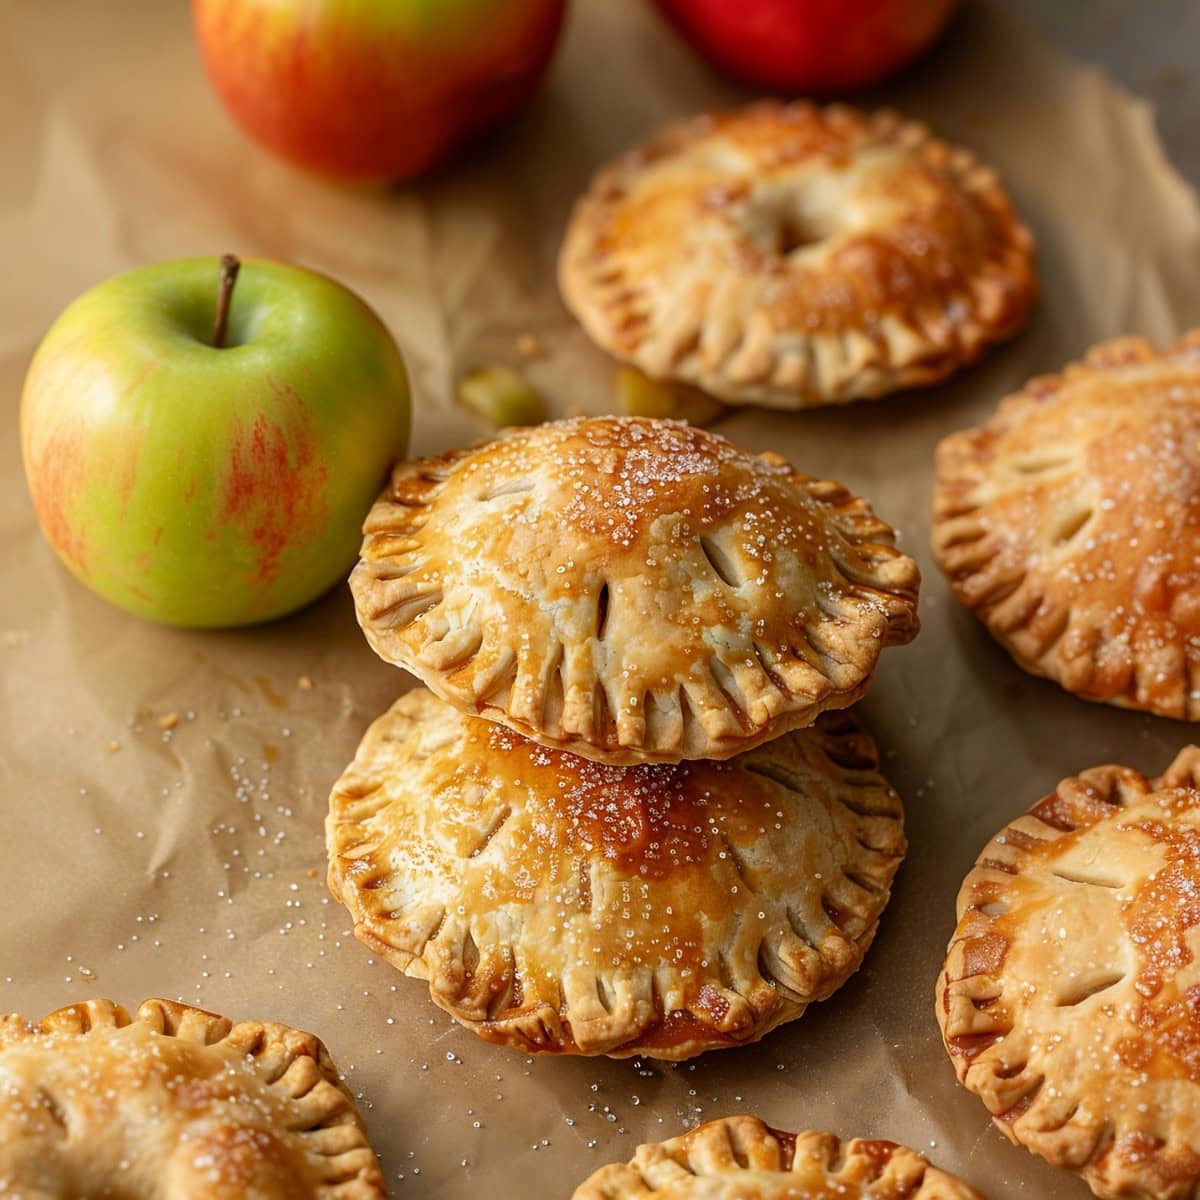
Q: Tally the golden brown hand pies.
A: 7